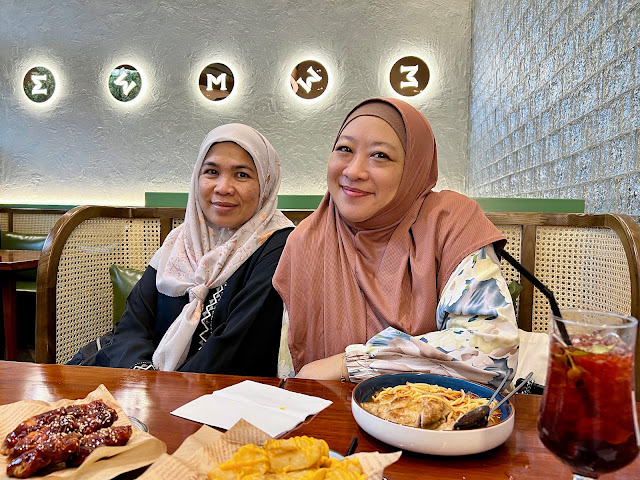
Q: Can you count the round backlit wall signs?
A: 5